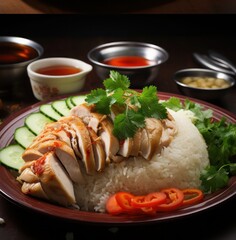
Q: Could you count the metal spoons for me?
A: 2